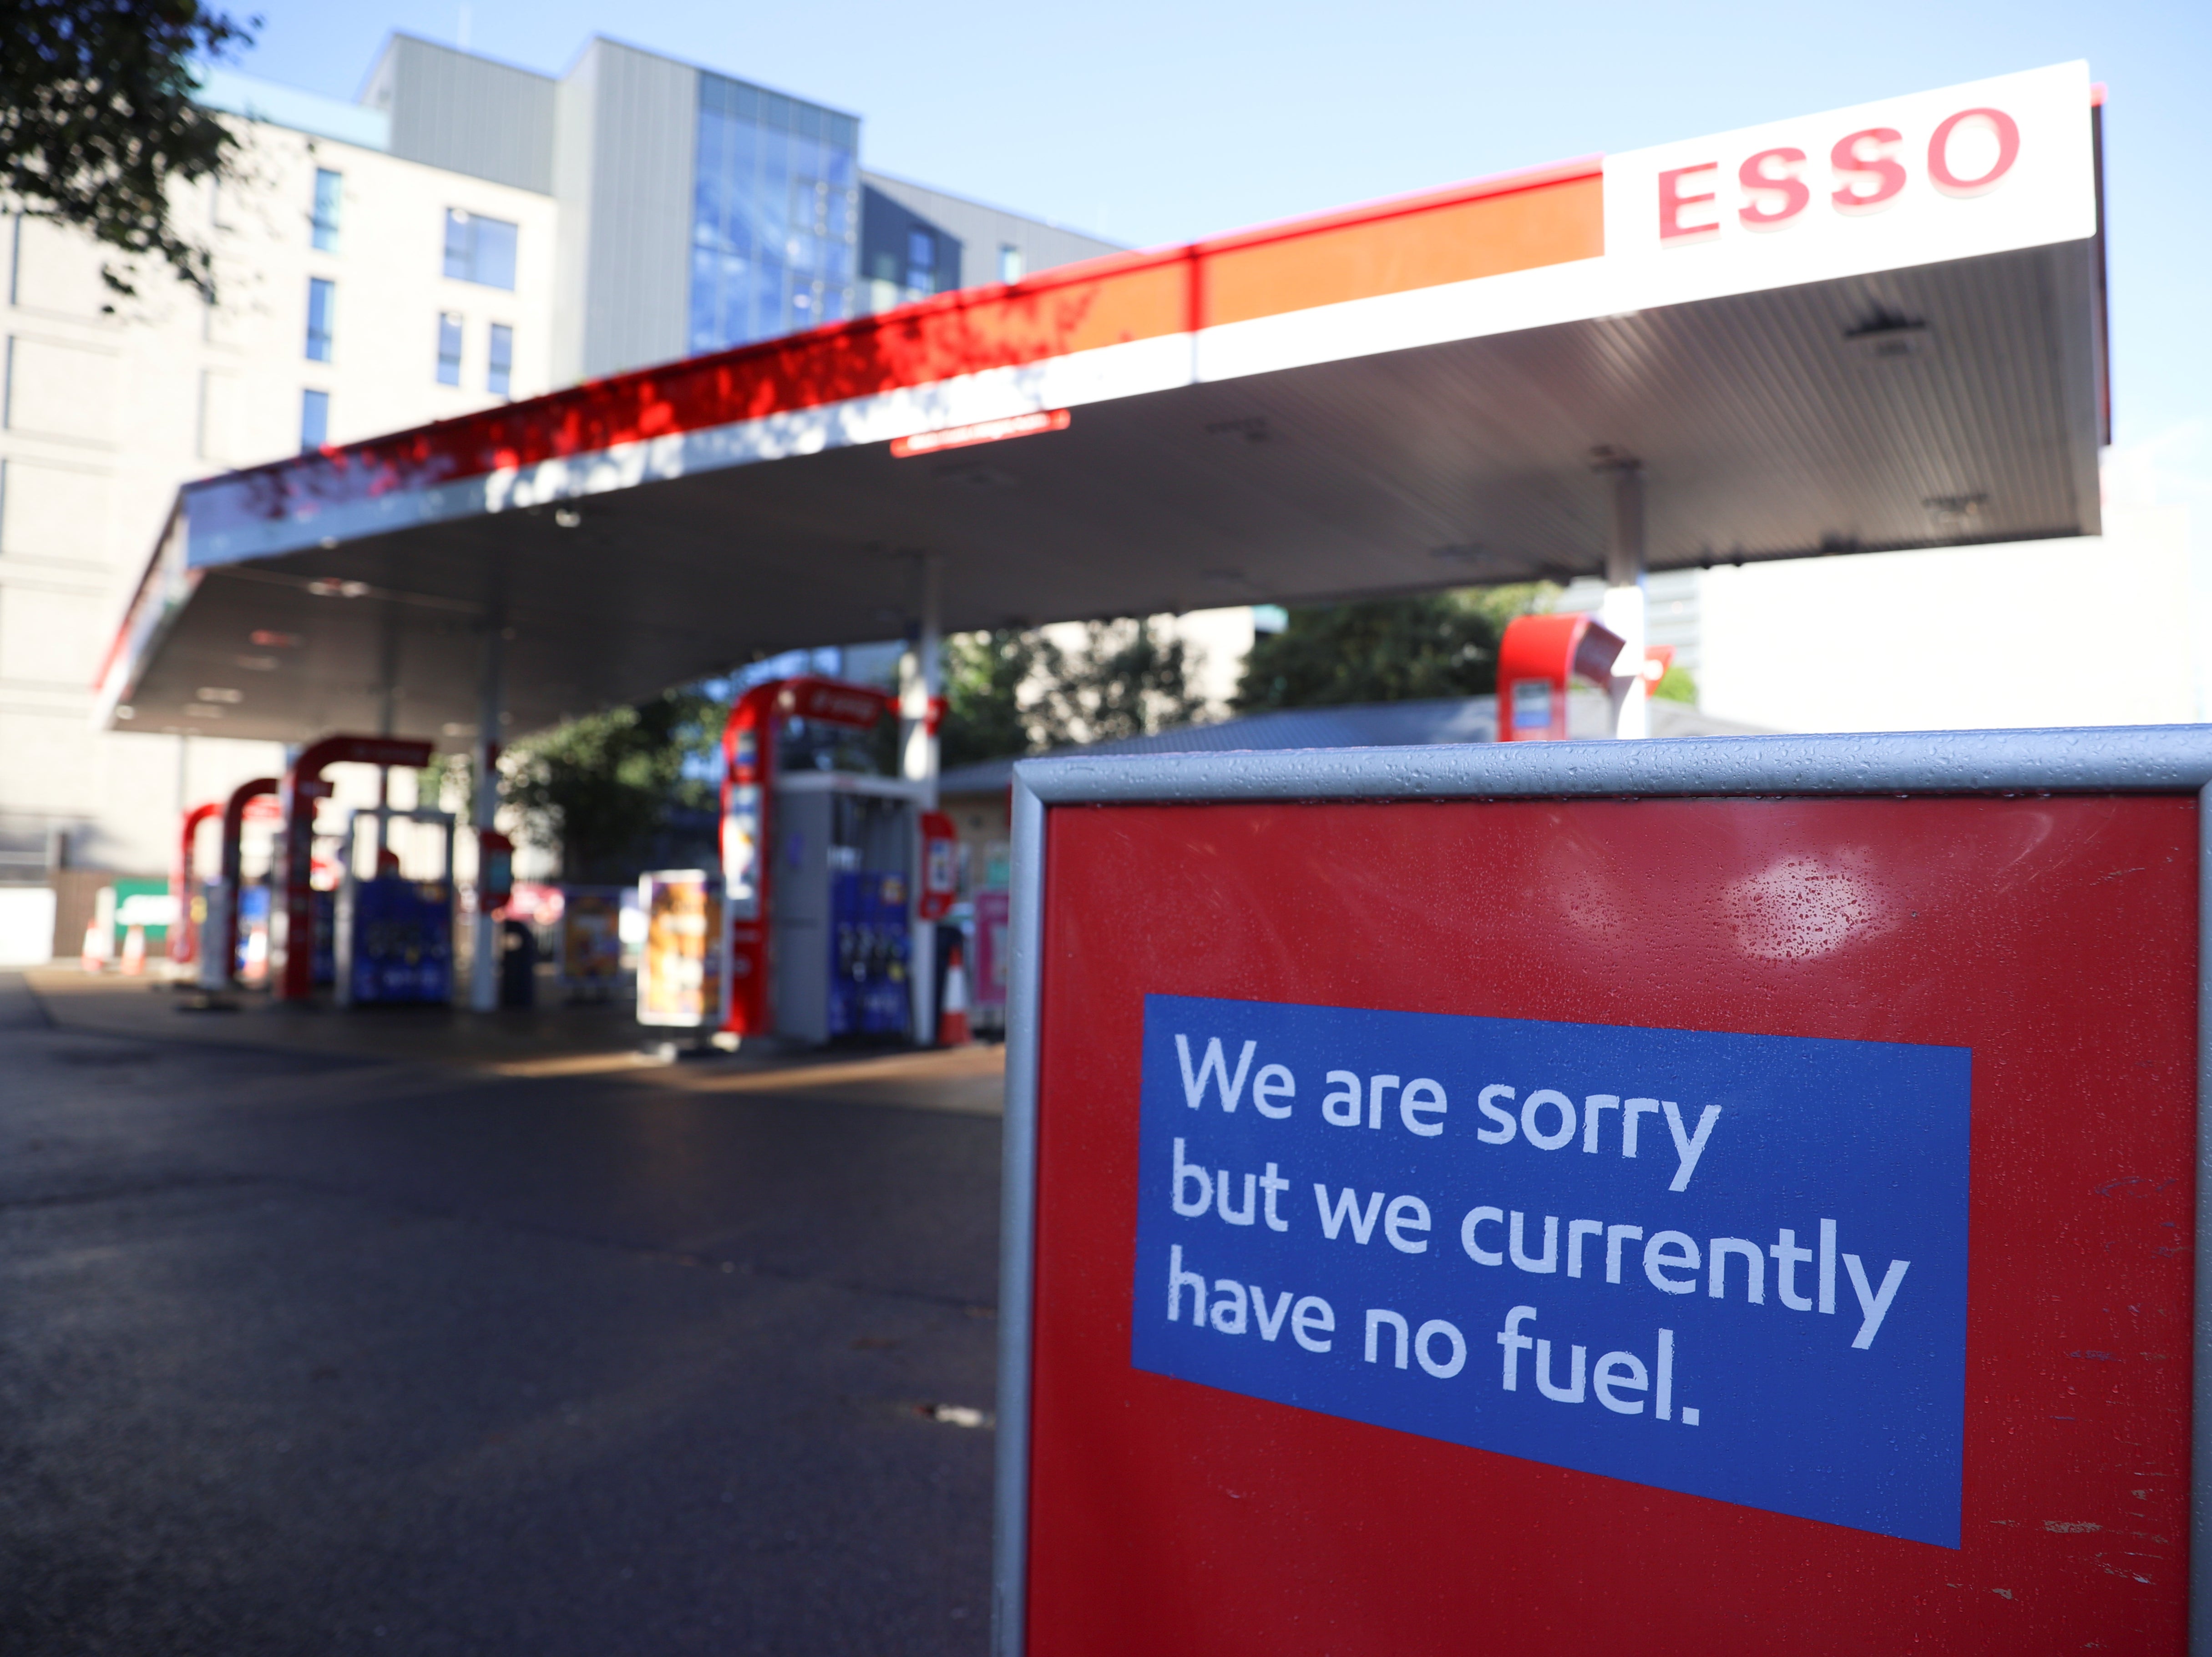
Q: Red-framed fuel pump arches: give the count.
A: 5